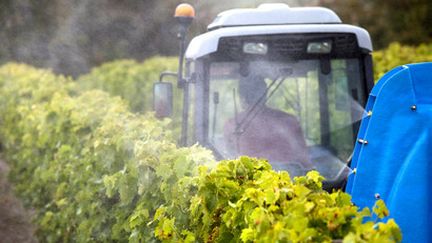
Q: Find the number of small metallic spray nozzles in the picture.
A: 2